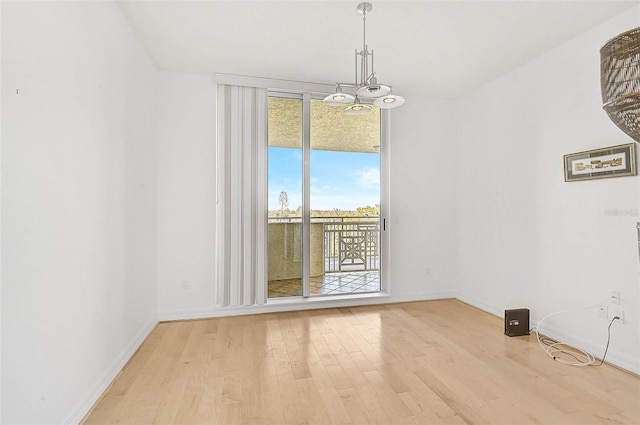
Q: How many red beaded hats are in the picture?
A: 0